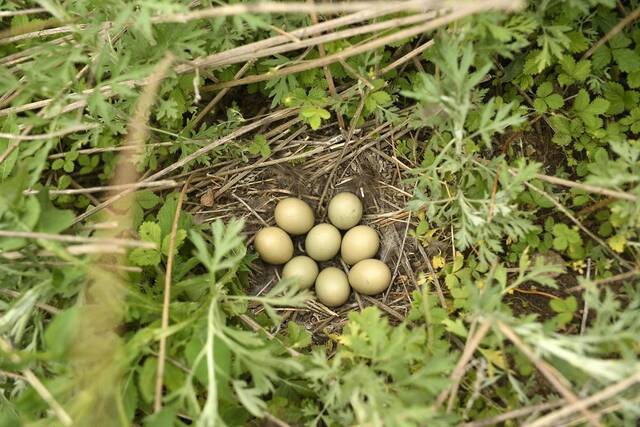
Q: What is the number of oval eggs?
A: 8